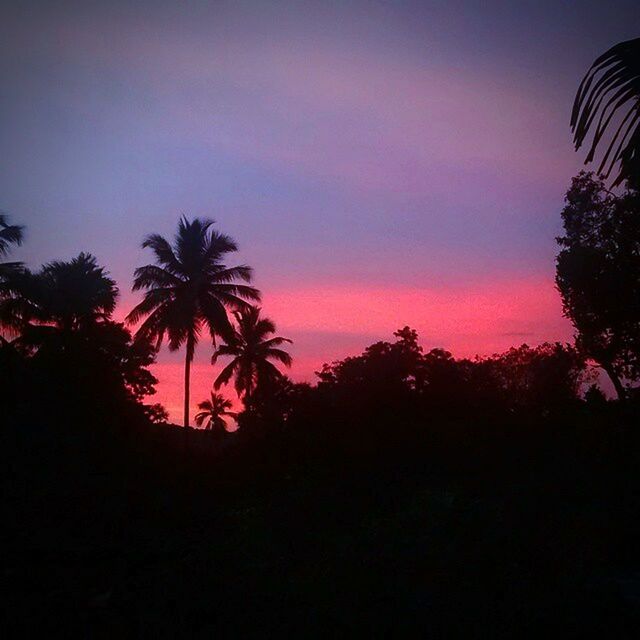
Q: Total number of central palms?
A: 3